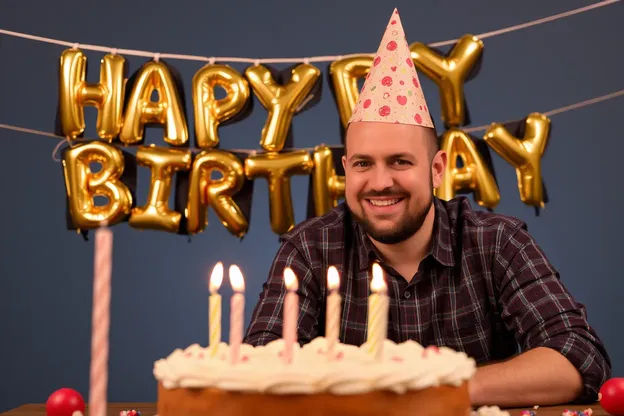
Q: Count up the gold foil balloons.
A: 13